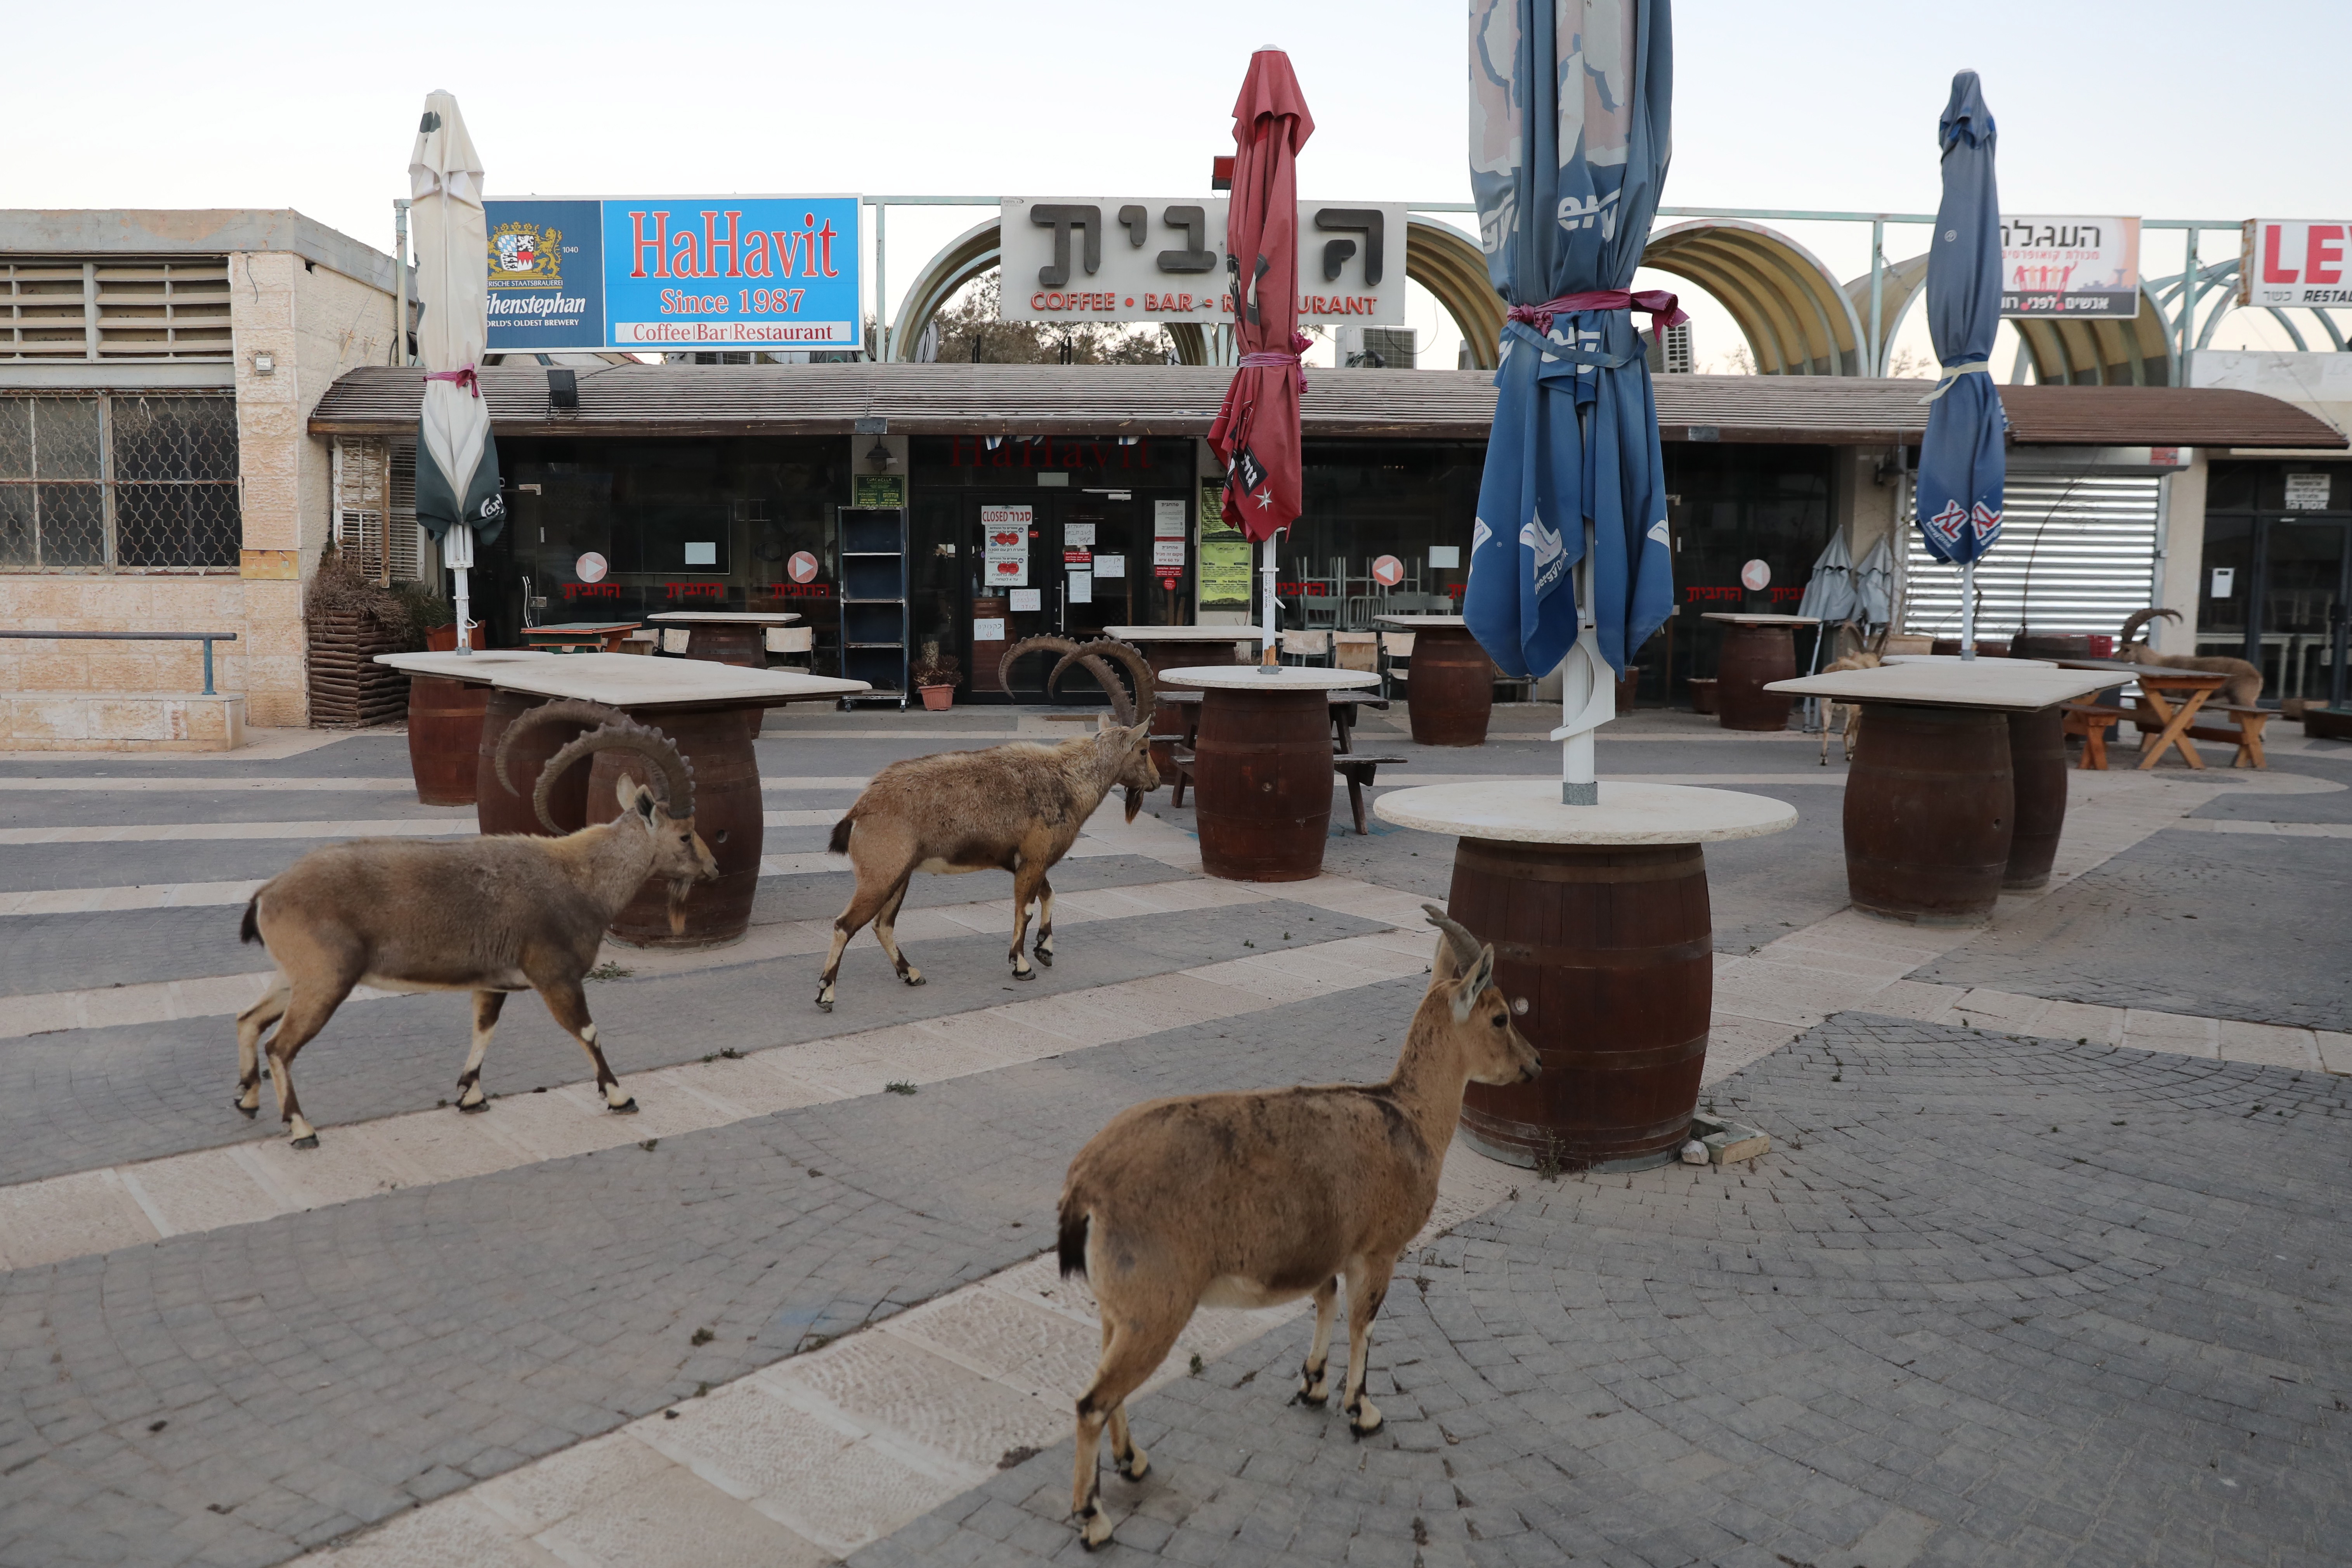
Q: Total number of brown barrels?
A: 11